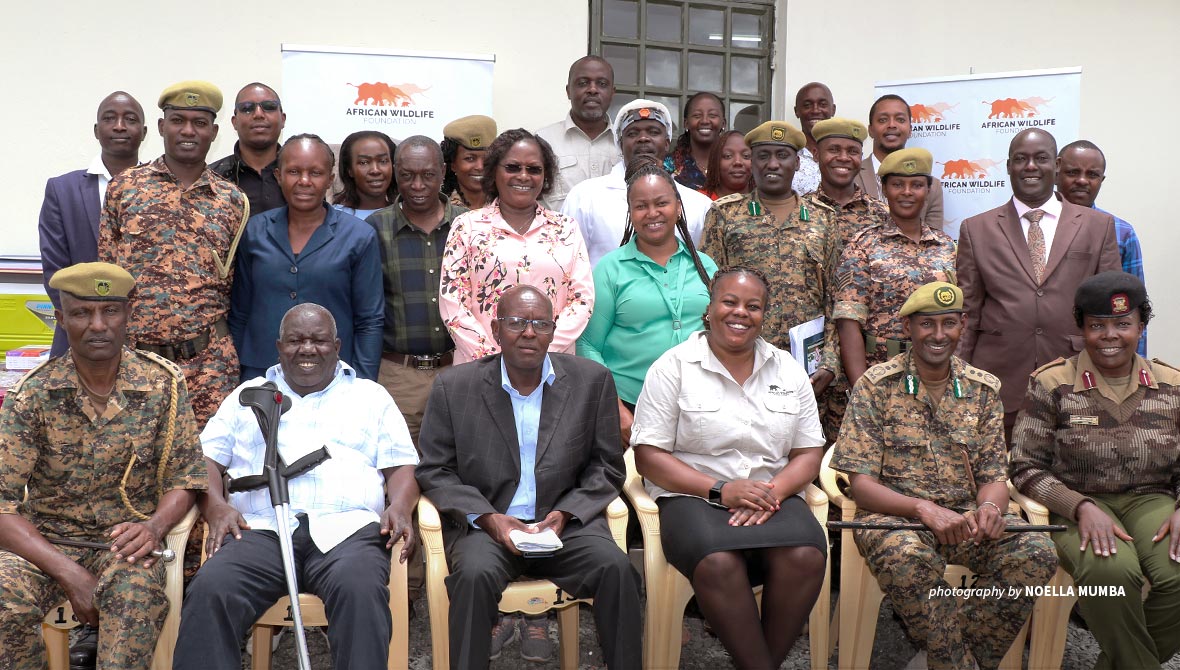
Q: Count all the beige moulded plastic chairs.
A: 6